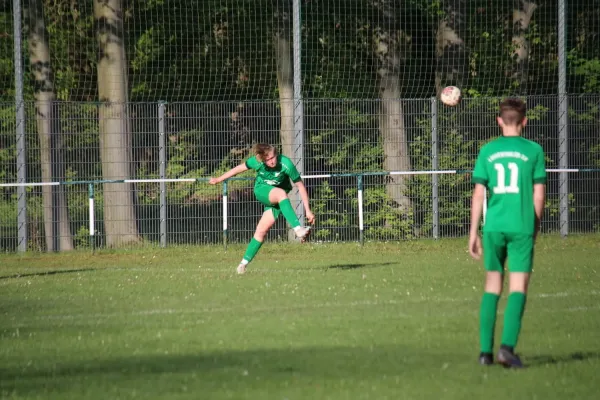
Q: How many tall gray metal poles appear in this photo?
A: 3